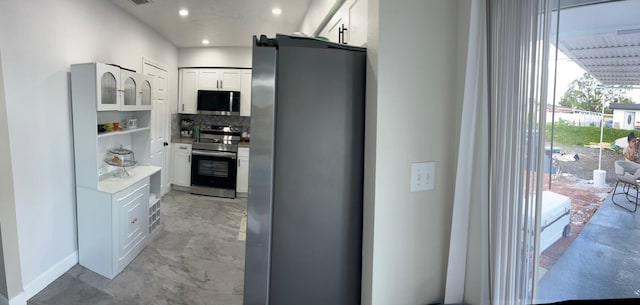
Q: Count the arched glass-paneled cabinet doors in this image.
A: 3